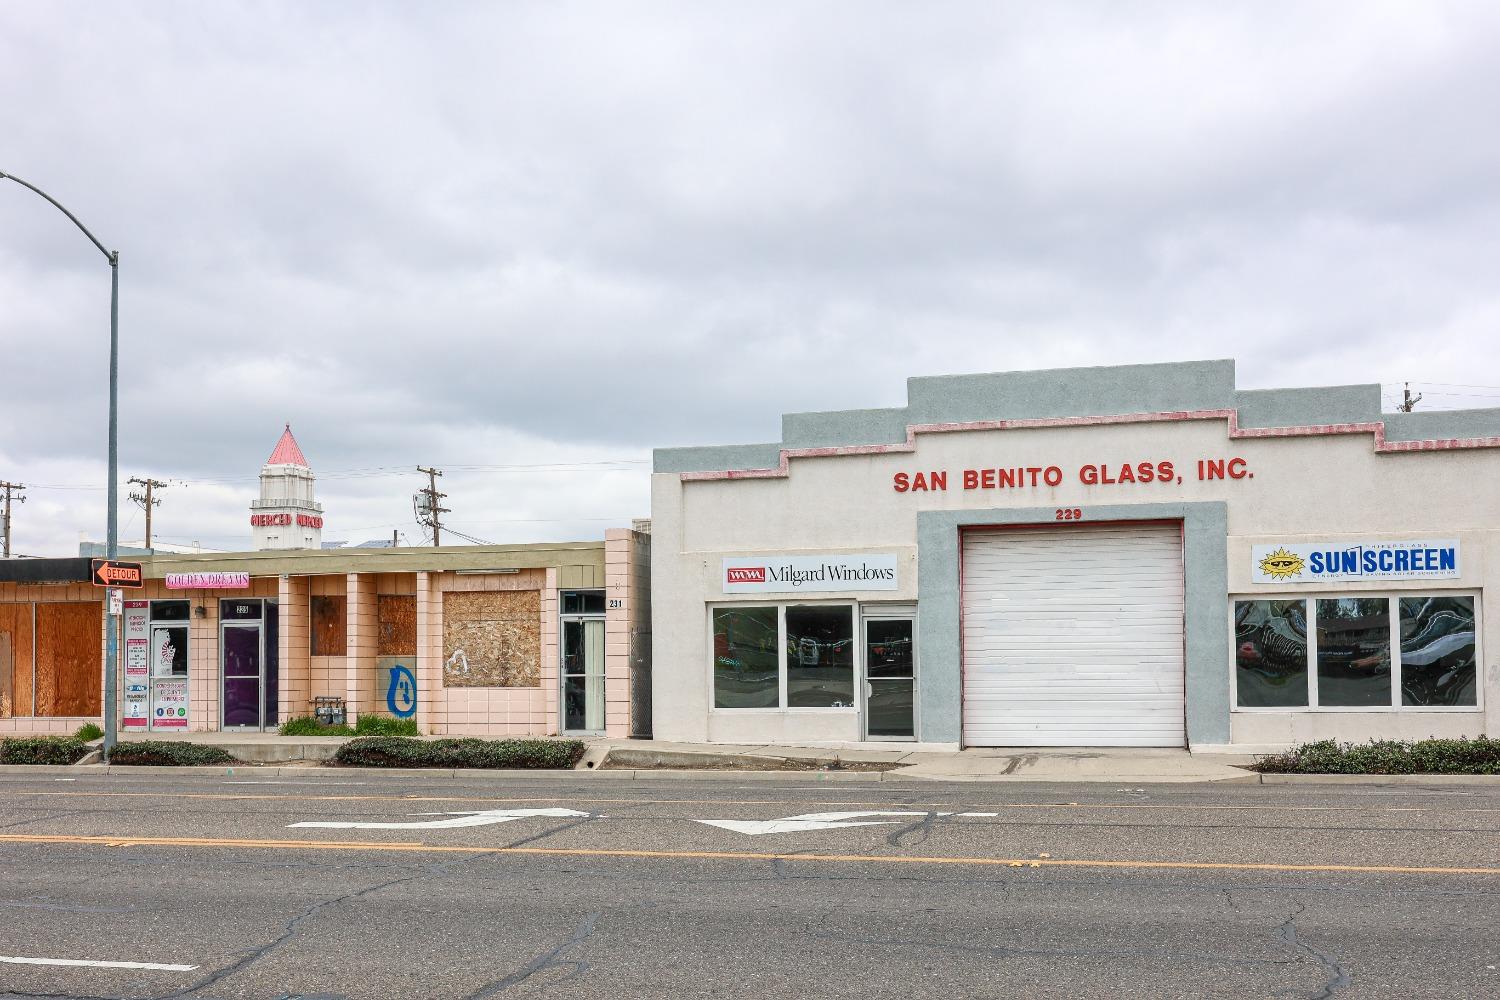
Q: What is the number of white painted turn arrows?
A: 2